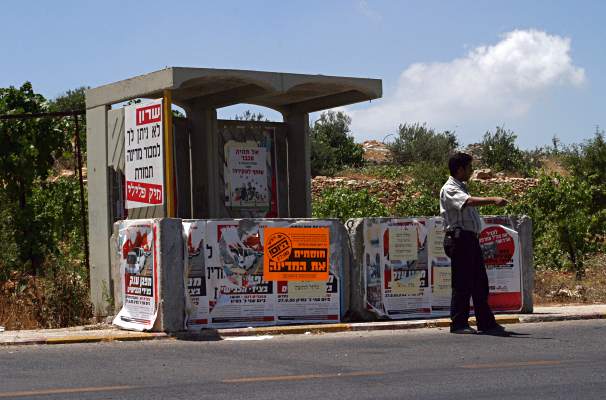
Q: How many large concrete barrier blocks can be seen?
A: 3